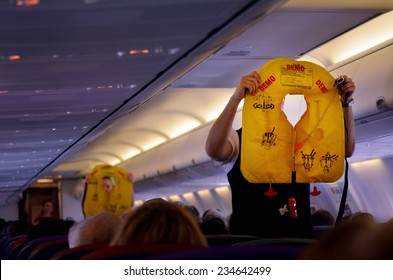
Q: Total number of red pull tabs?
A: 2